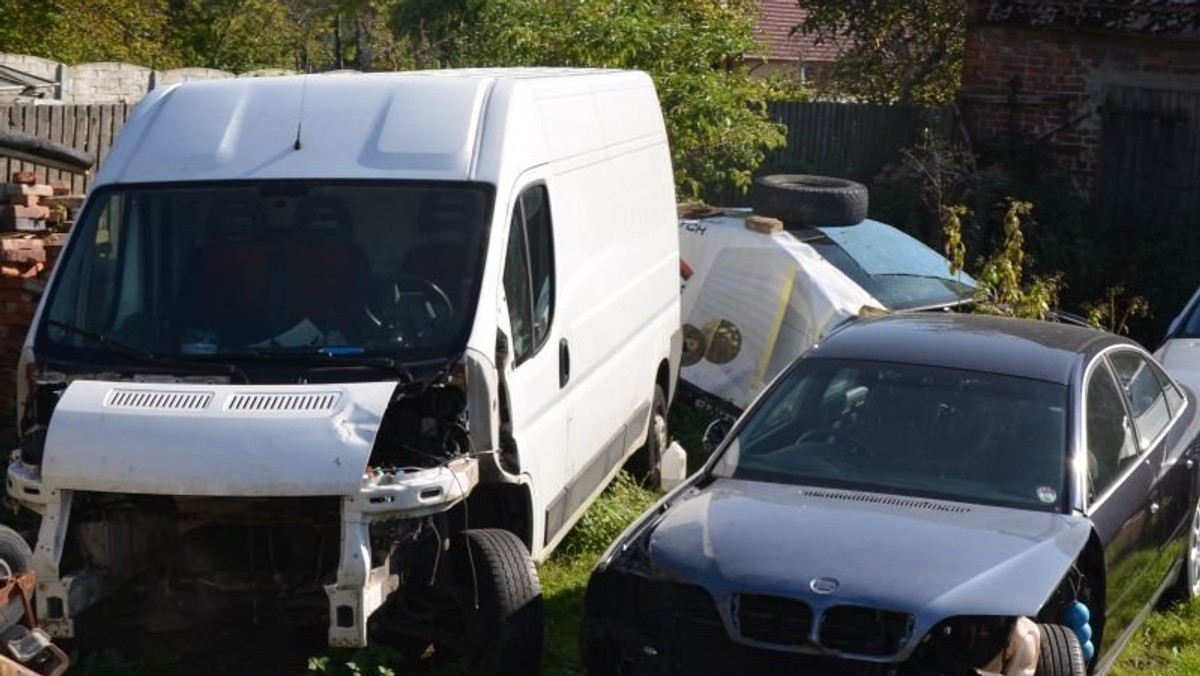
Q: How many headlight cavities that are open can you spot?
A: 4